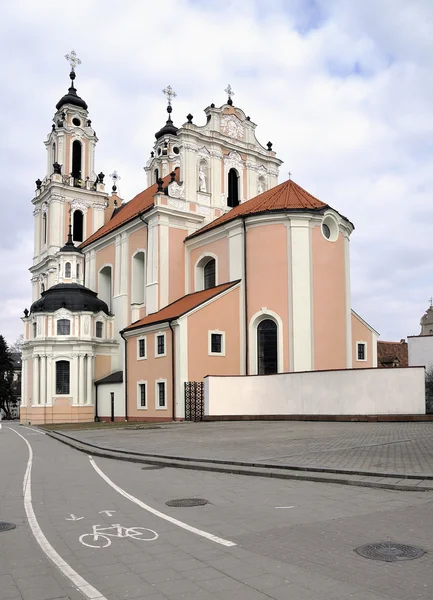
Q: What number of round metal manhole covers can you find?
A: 3